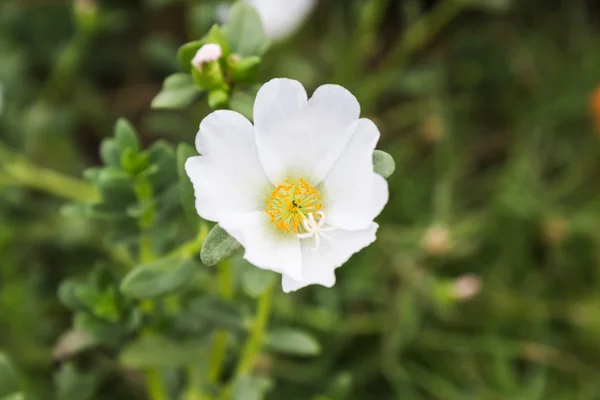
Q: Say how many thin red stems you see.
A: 0